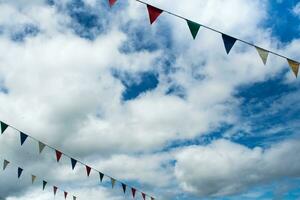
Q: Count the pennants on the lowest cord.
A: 7